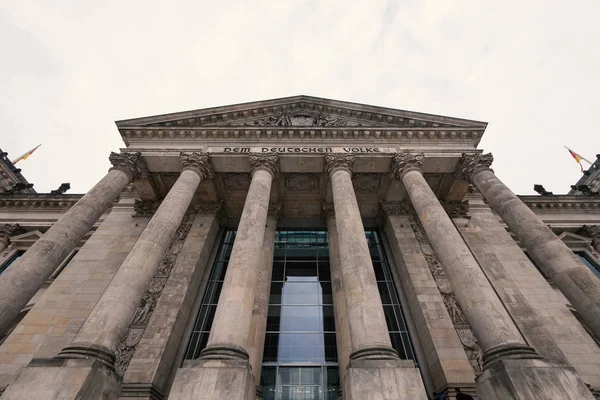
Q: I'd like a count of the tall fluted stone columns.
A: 6